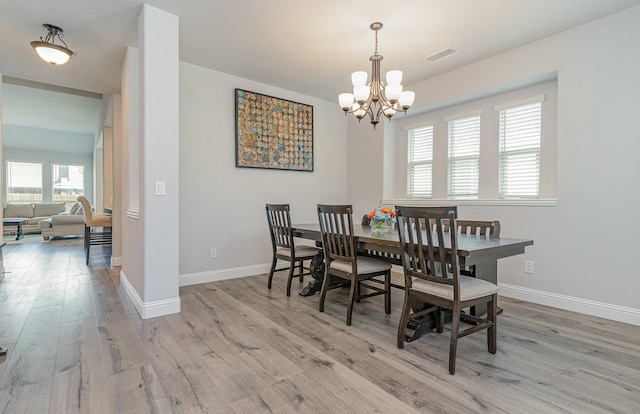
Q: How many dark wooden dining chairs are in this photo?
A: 3